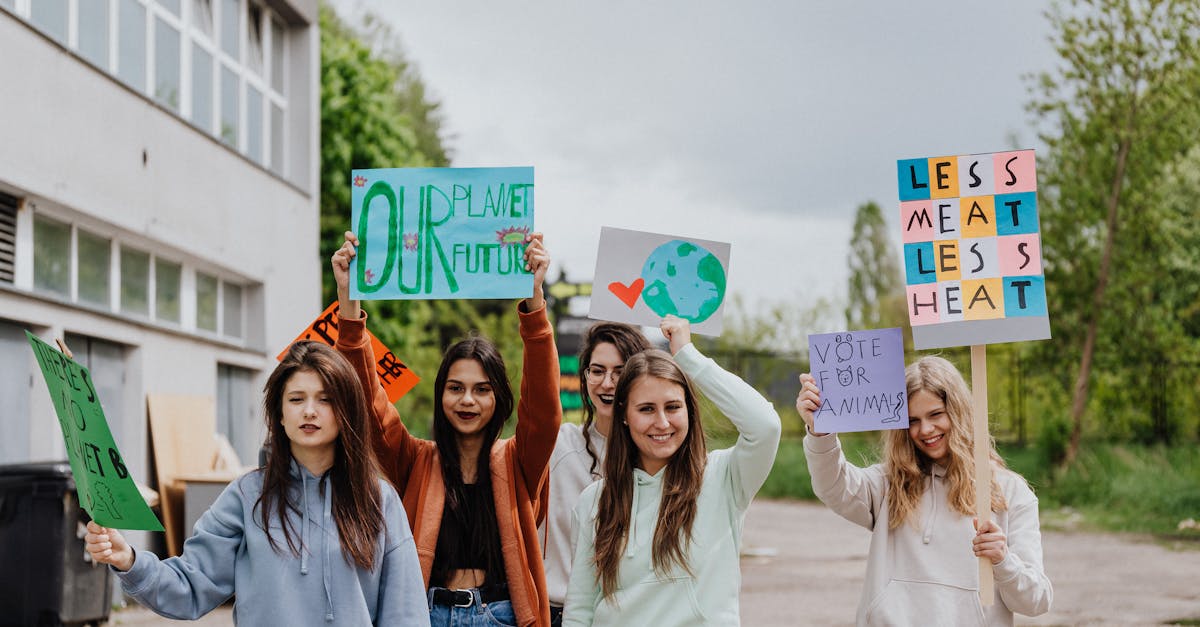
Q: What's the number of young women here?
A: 5